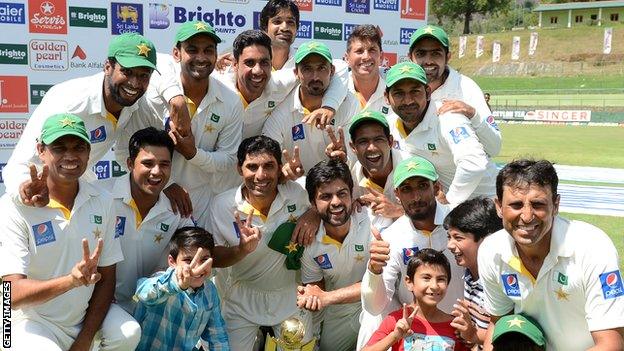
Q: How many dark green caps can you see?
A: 1